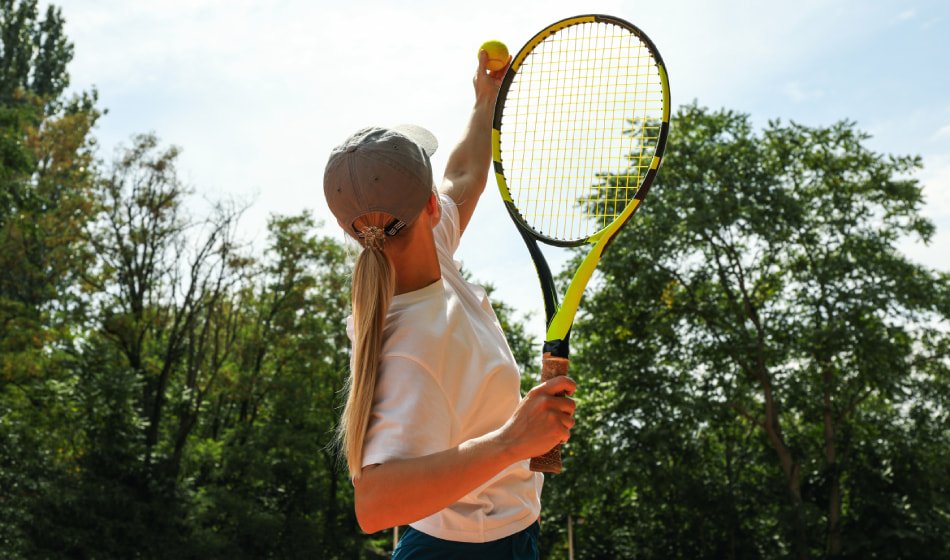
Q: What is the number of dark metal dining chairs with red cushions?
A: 0